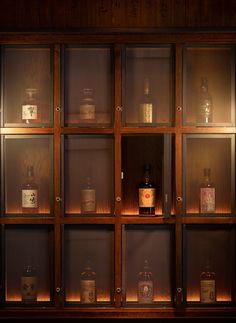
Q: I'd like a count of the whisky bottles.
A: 12